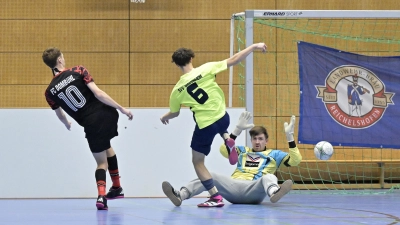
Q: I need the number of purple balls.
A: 0